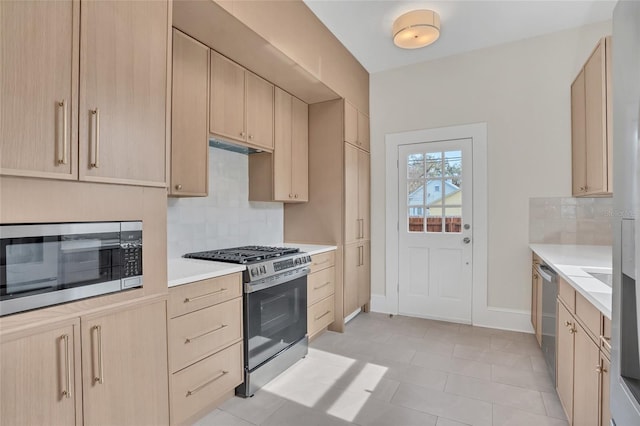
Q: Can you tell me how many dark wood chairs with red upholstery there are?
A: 0